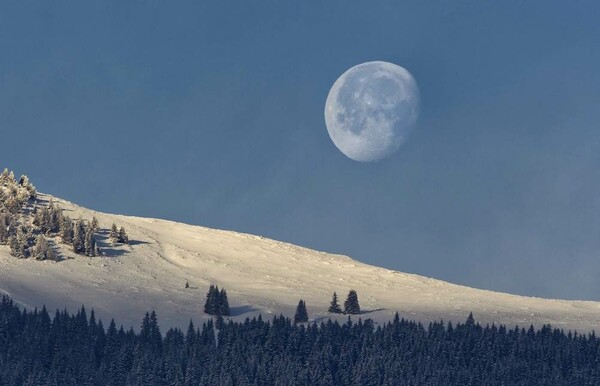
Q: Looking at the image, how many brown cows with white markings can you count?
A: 0